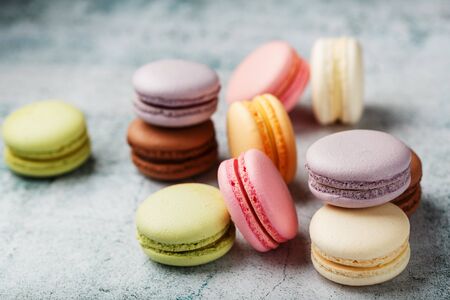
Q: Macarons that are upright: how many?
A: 4